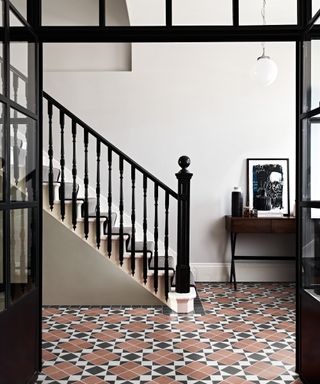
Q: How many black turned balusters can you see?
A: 11